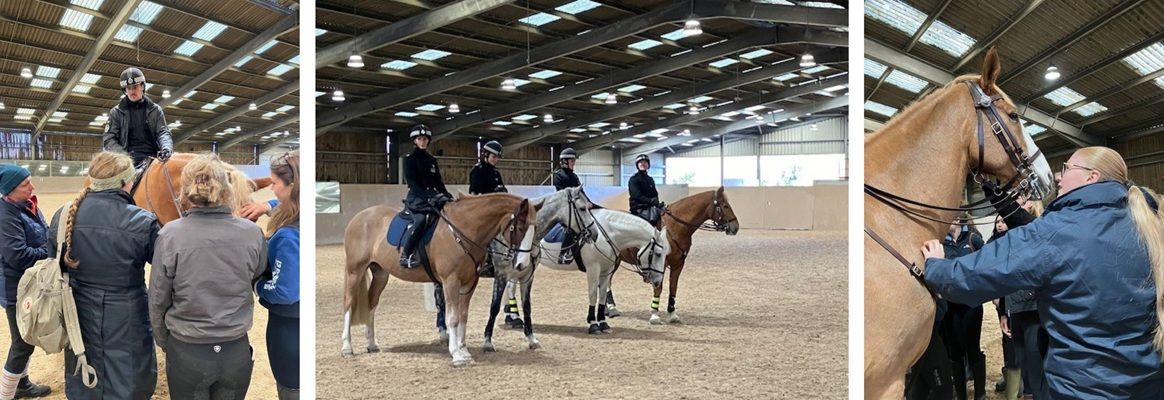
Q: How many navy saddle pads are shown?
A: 2